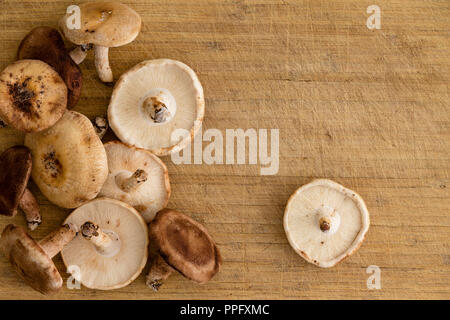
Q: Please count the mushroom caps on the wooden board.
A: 11